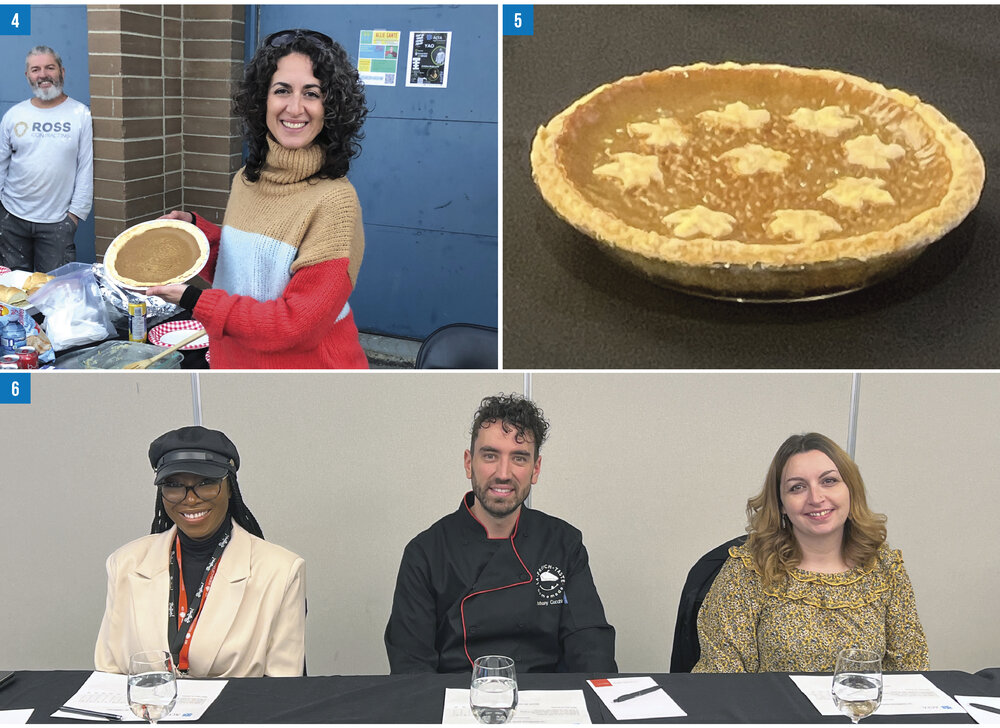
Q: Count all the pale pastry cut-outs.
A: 9